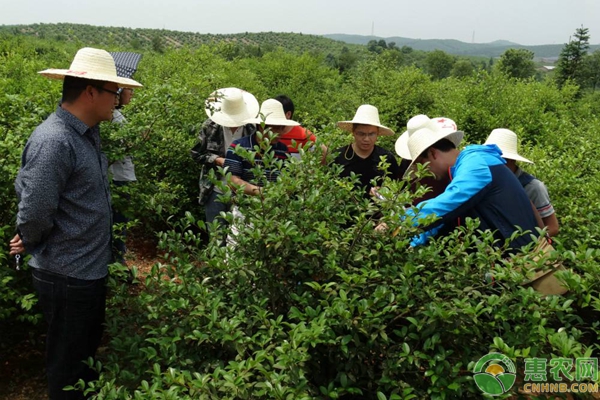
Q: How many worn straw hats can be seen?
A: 7